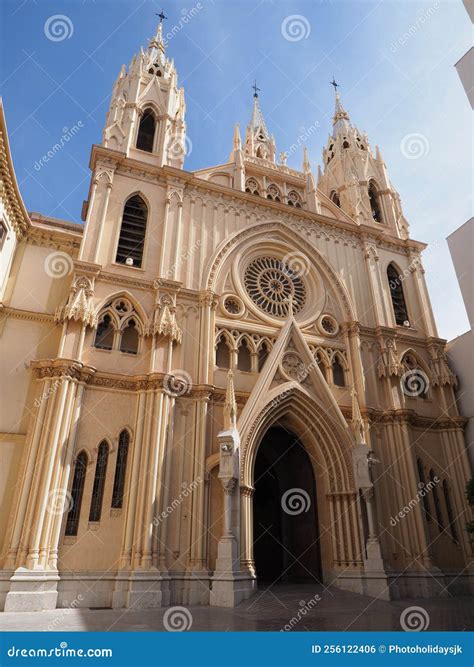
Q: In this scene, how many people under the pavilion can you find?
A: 0